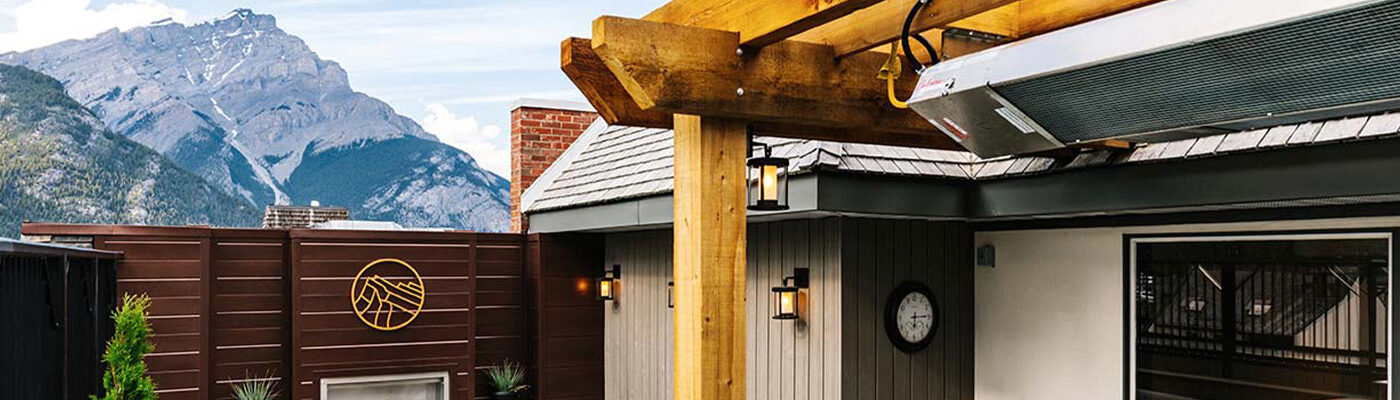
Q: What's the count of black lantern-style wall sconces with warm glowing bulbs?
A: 3